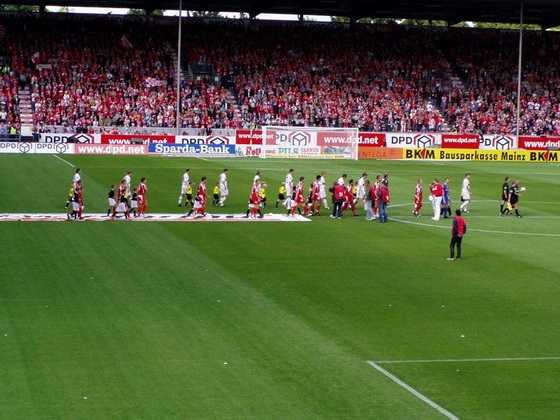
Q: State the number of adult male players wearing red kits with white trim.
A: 10